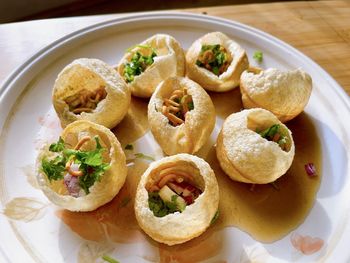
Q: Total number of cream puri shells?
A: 8